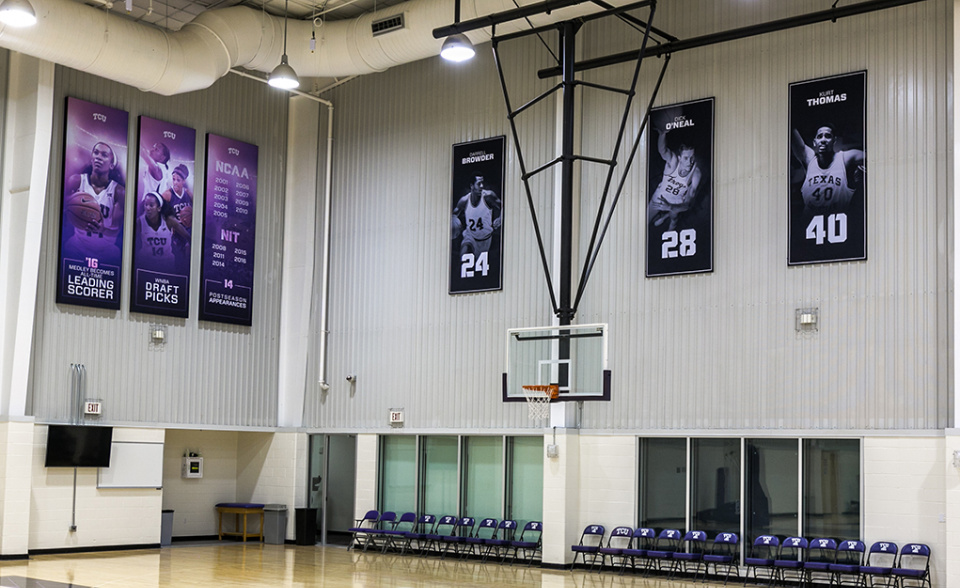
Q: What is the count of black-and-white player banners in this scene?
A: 3